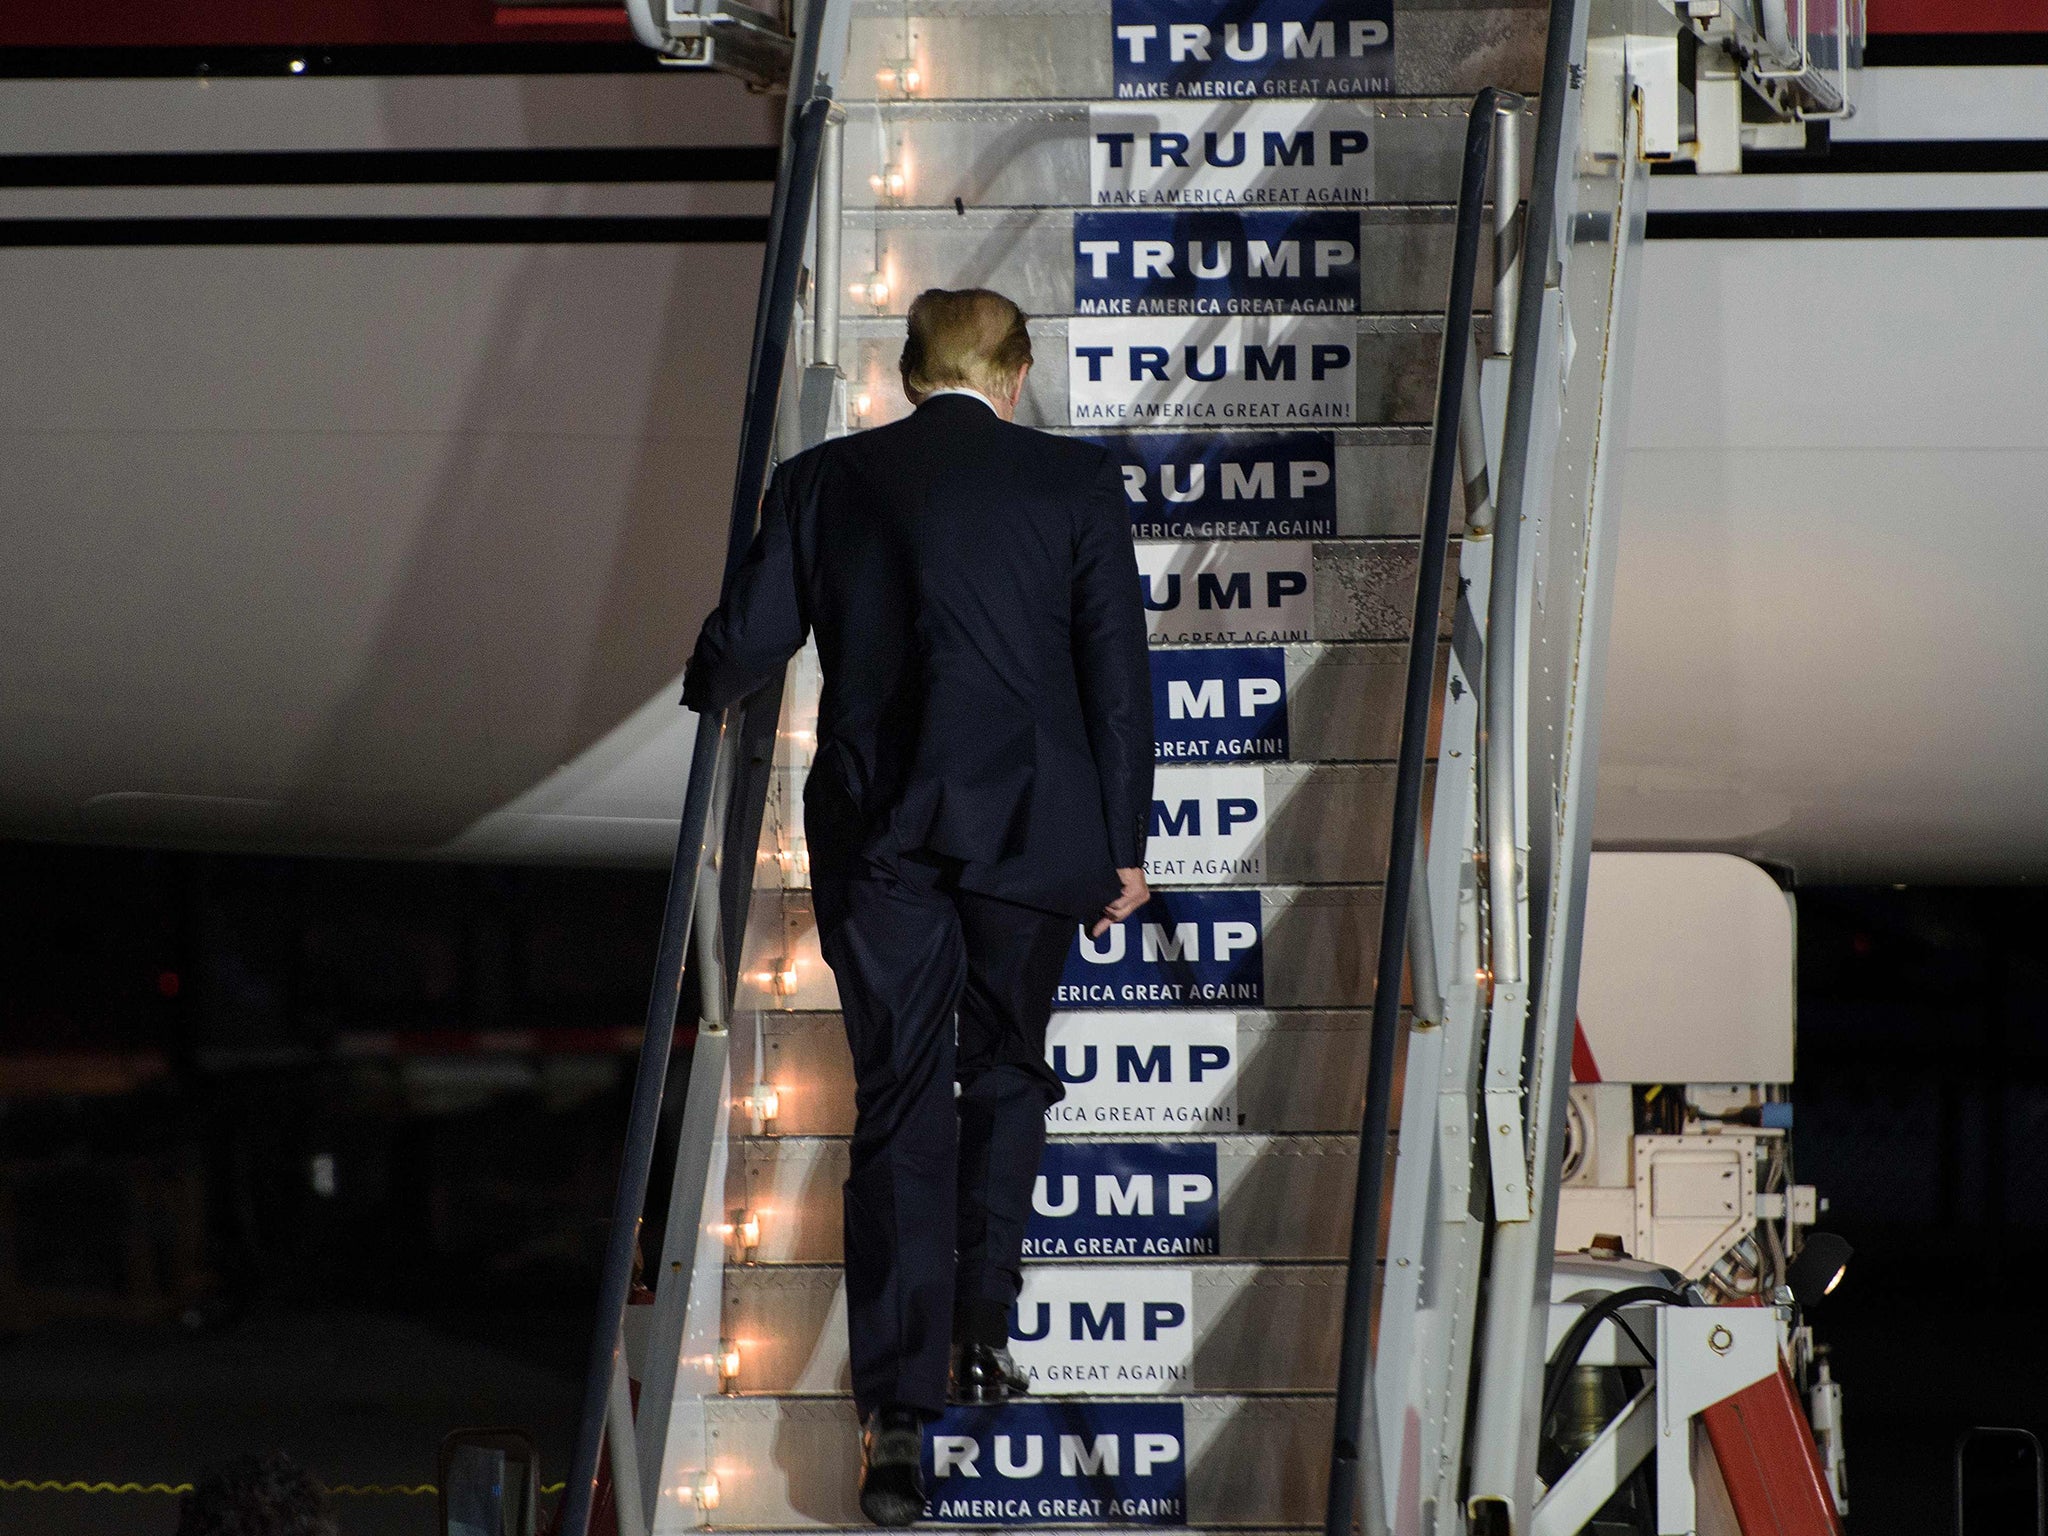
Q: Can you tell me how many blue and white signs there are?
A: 13